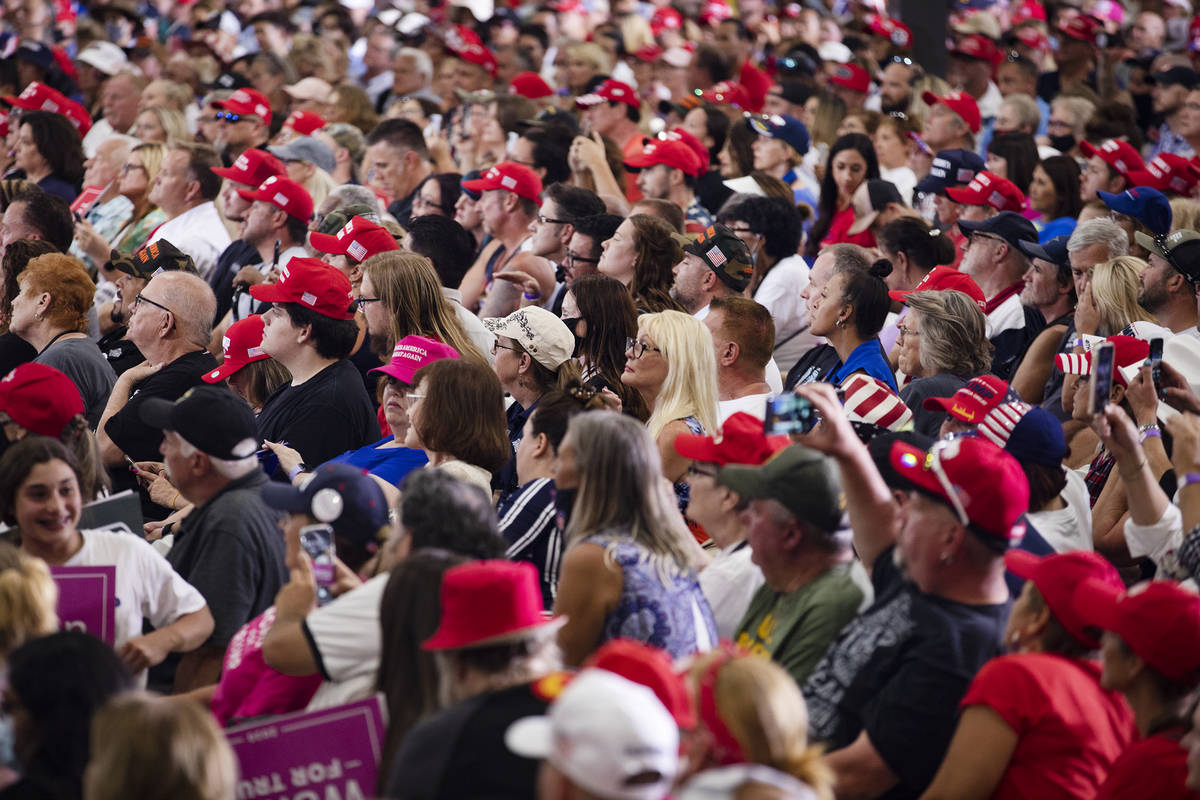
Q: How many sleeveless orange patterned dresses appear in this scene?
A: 0